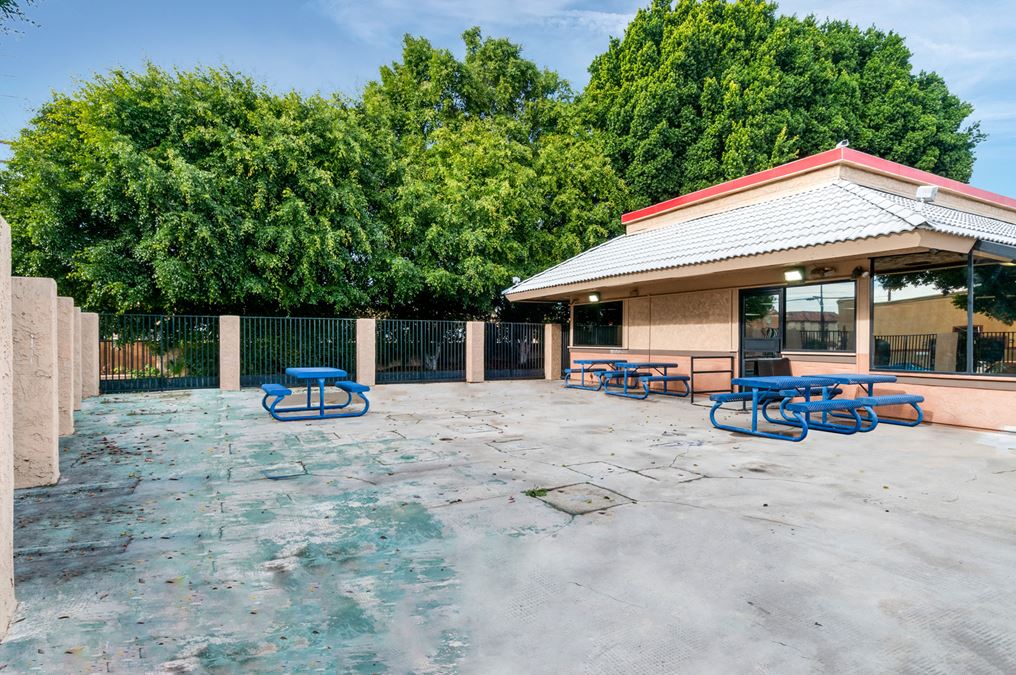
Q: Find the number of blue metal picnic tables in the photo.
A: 5